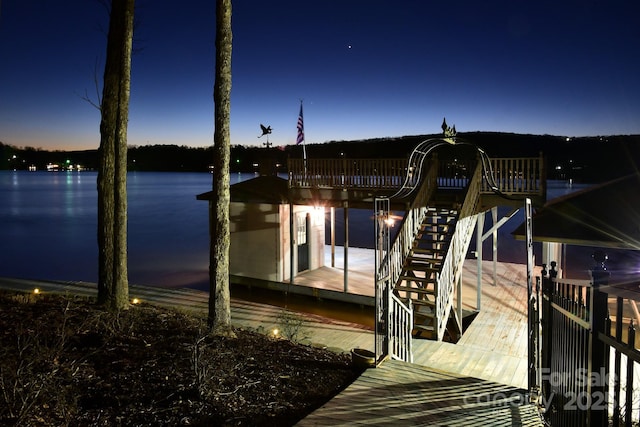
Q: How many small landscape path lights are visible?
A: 3